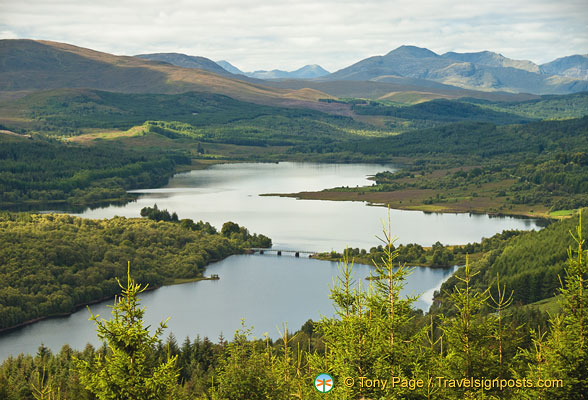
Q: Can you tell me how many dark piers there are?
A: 3